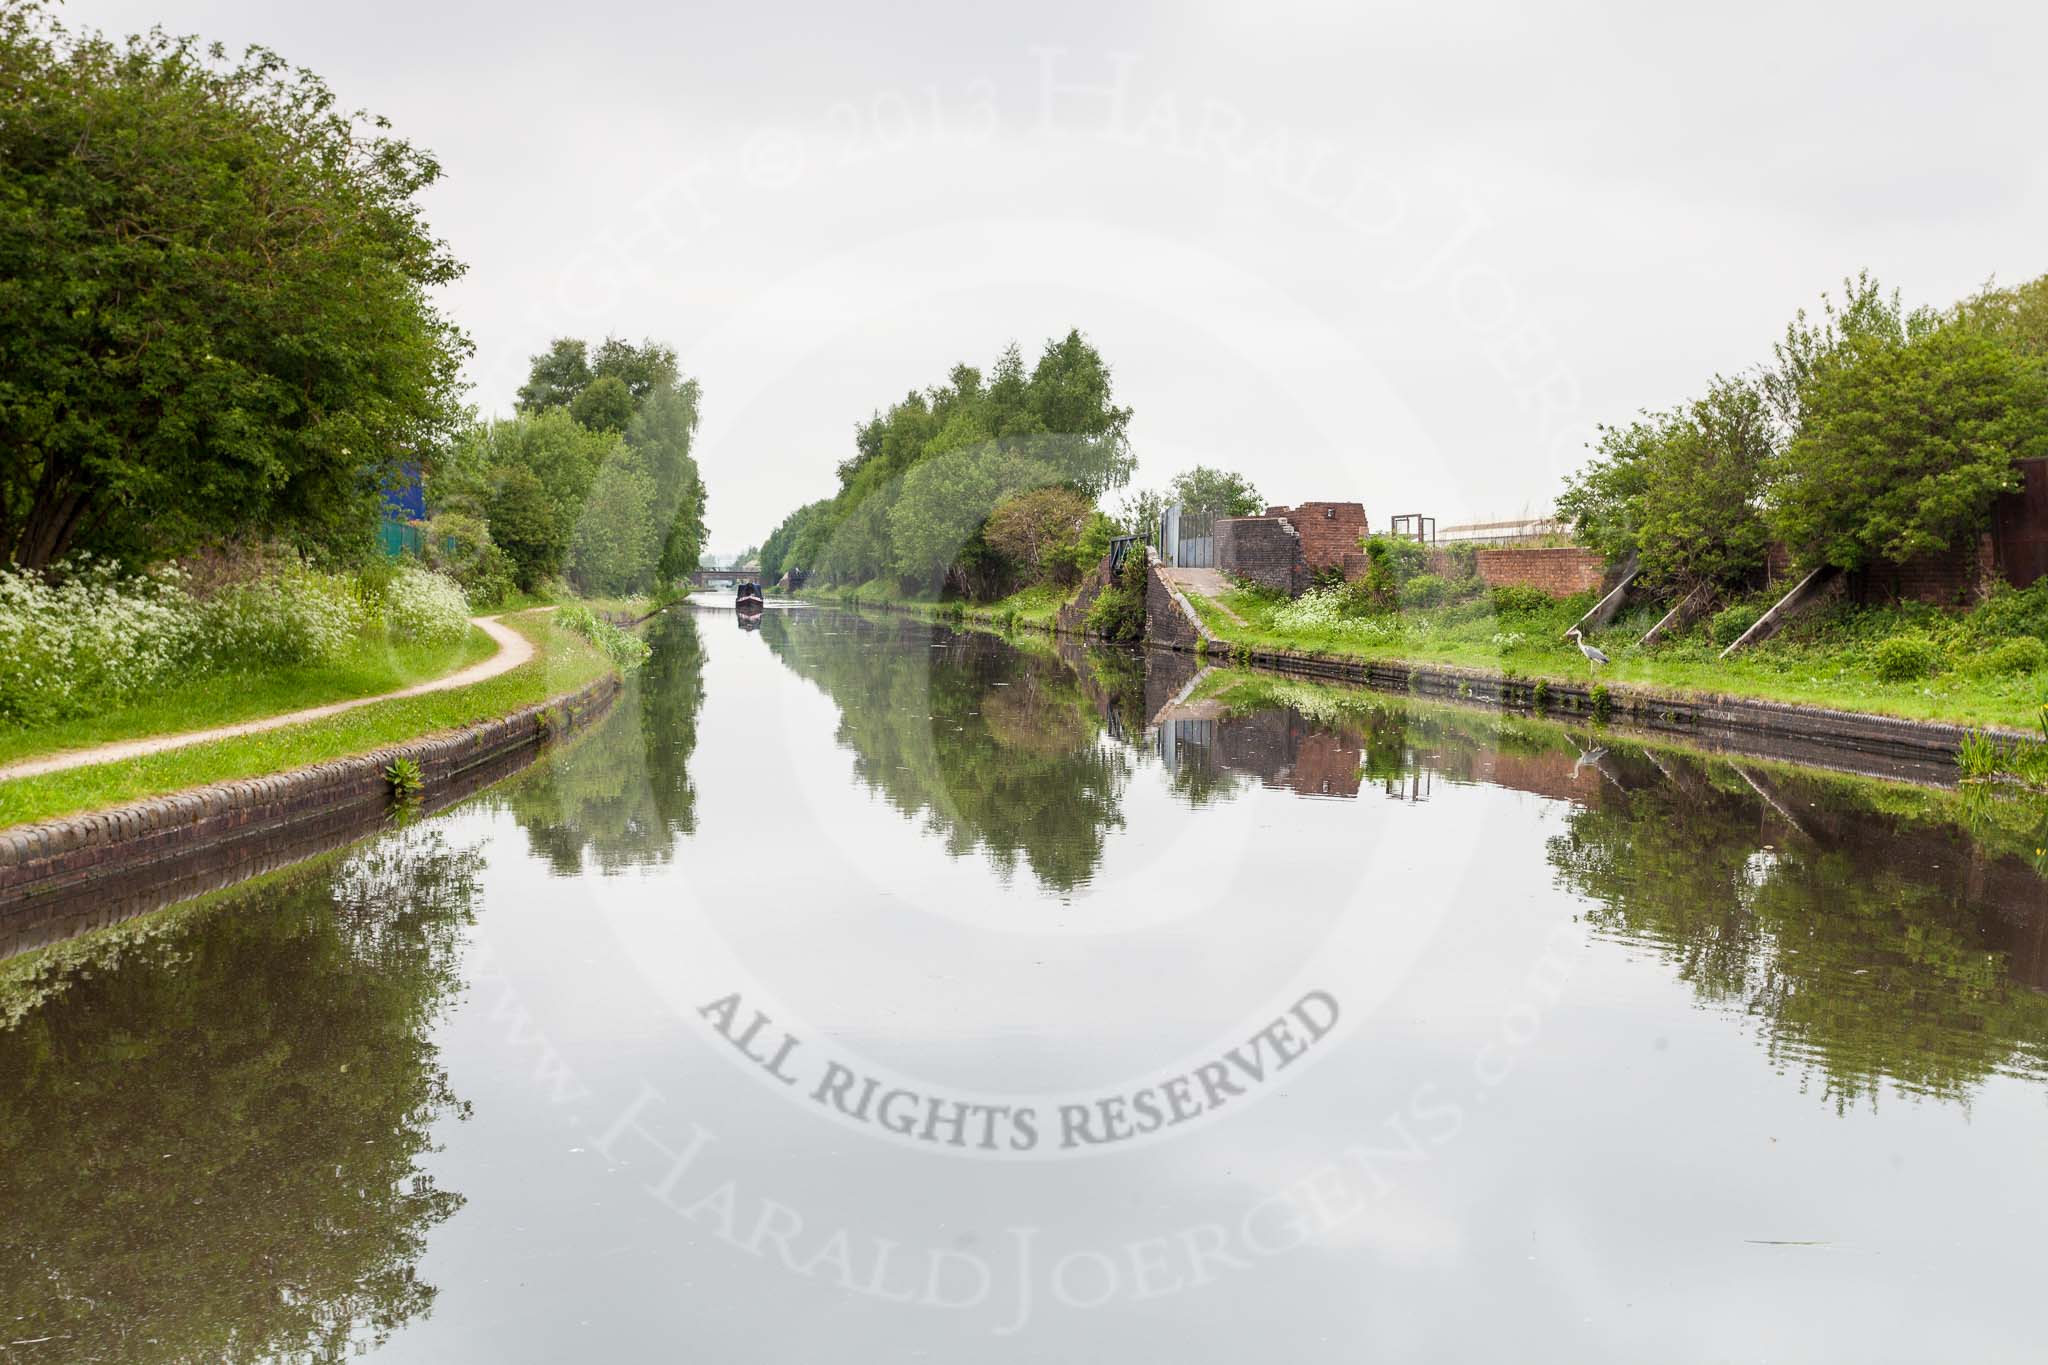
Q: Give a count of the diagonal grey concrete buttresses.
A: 3